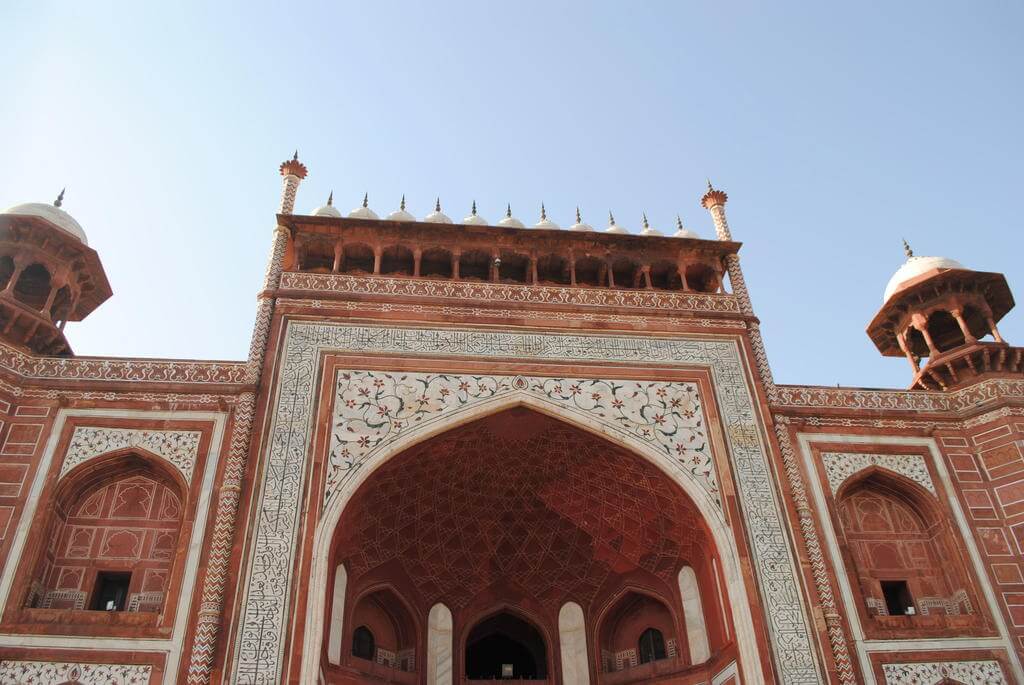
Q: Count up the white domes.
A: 13